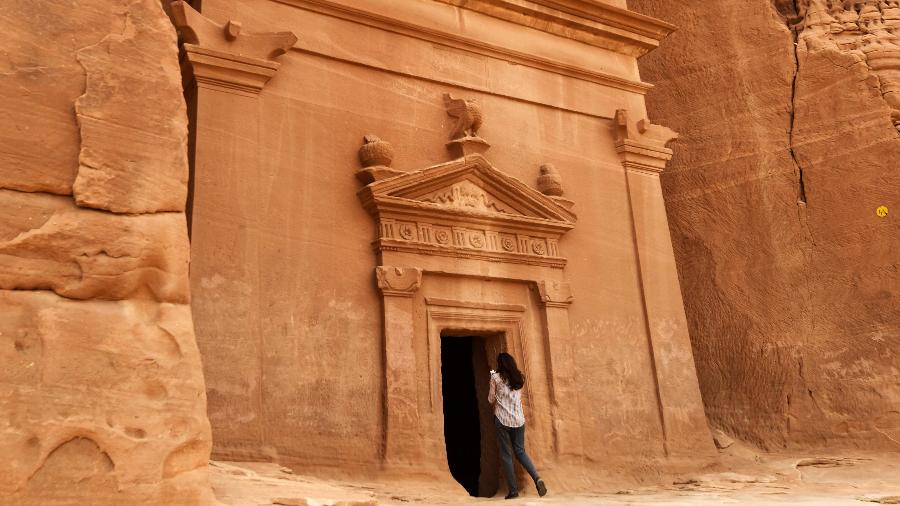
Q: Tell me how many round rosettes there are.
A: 5